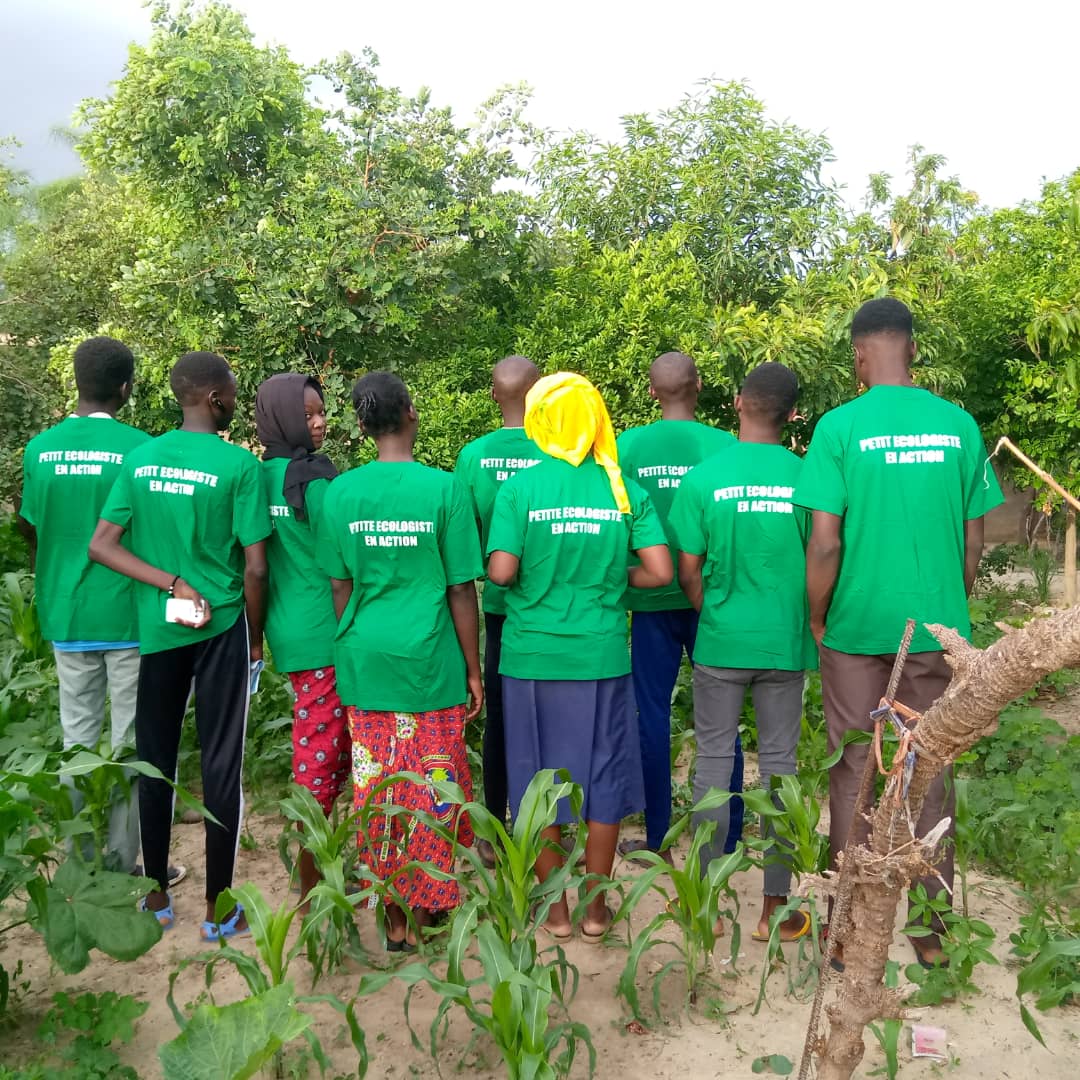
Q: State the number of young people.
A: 9